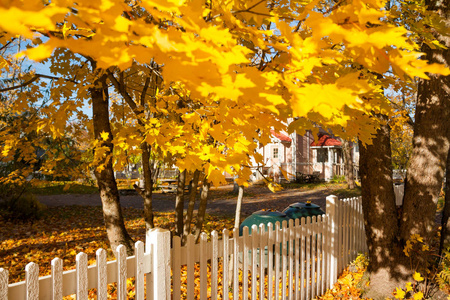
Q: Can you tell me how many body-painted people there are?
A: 0